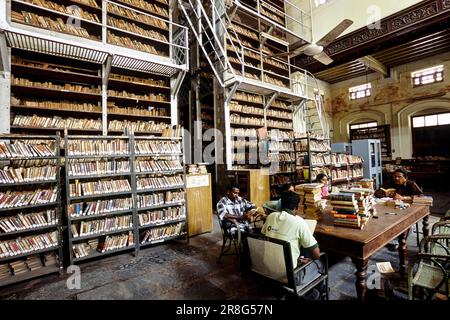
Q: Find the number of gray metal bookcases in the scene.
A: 3